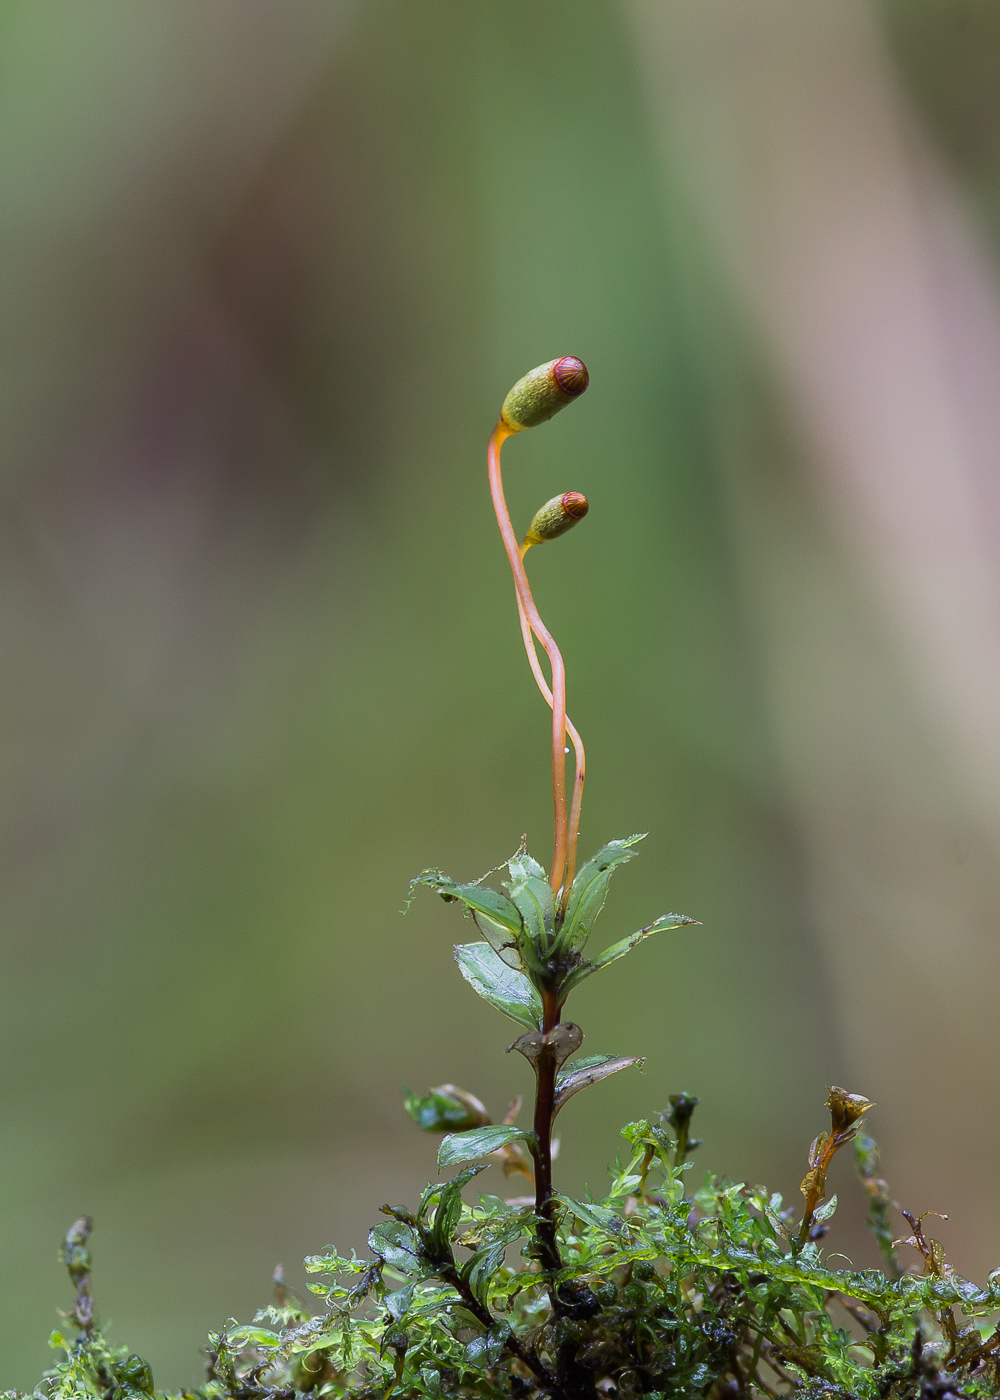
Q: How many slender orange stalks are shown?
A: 2